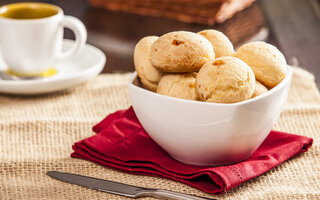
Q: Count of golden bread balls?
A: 7